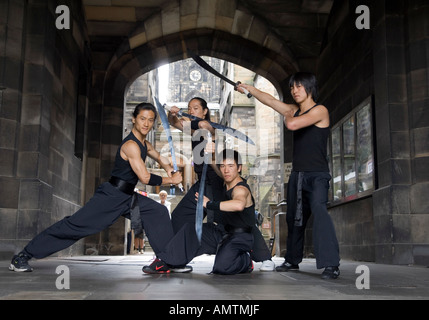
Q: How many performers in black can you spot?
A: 4